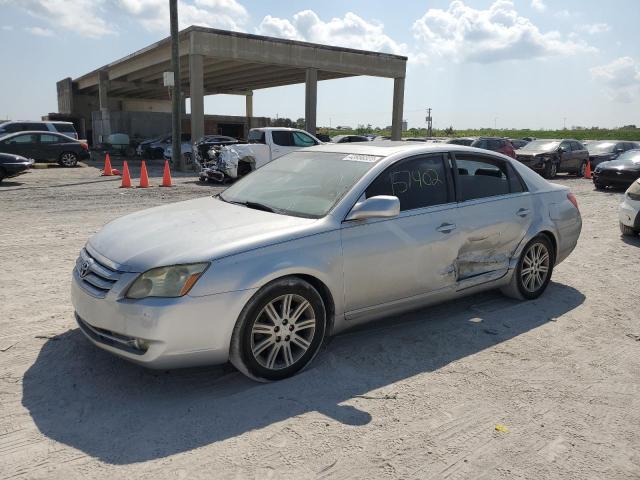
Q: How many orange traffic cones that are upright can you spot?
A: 5